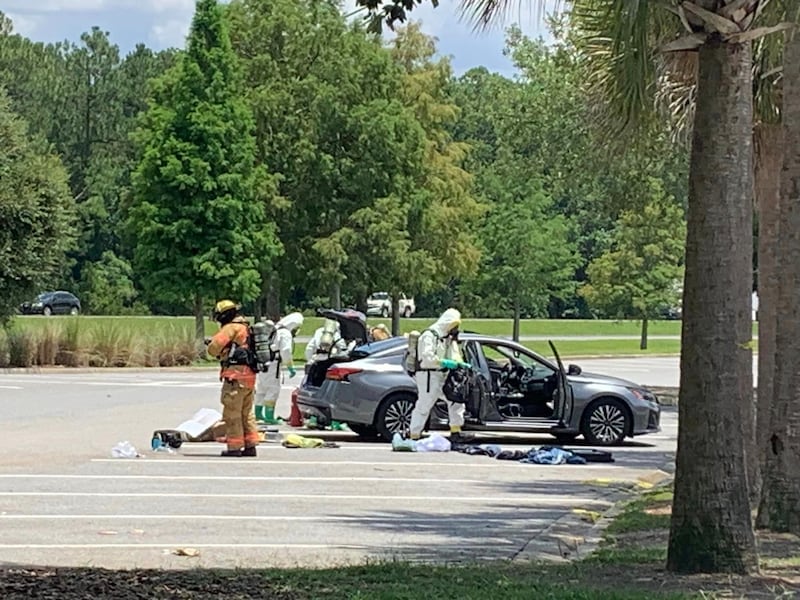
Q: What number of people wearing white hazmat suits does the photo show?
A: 3